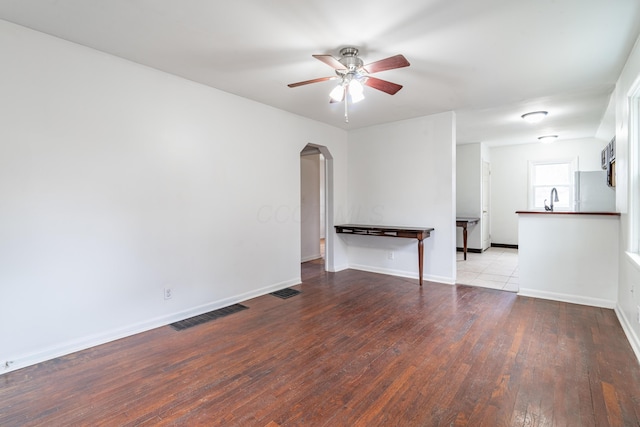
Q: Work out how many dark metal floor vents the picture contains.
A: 2